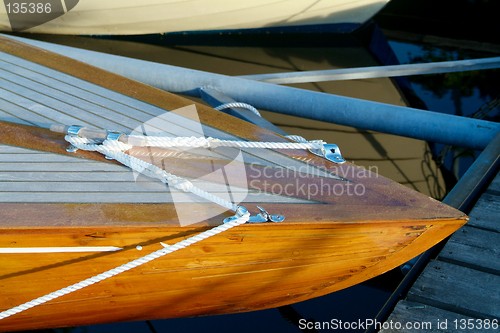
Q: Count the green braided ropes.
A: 0